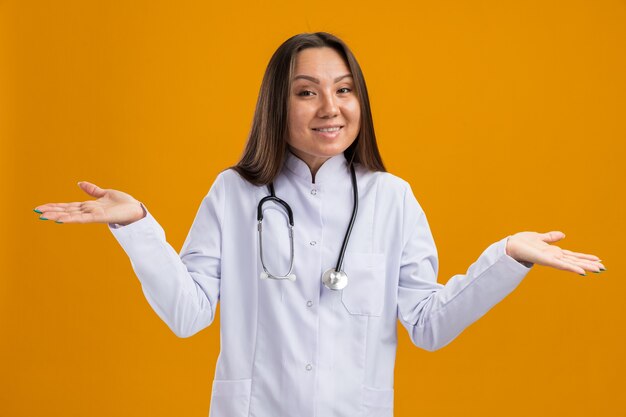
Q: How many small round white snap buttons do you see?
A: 4